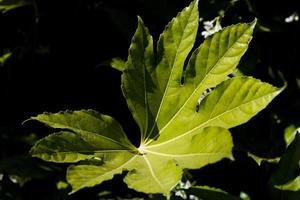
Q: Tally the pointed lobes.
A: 9